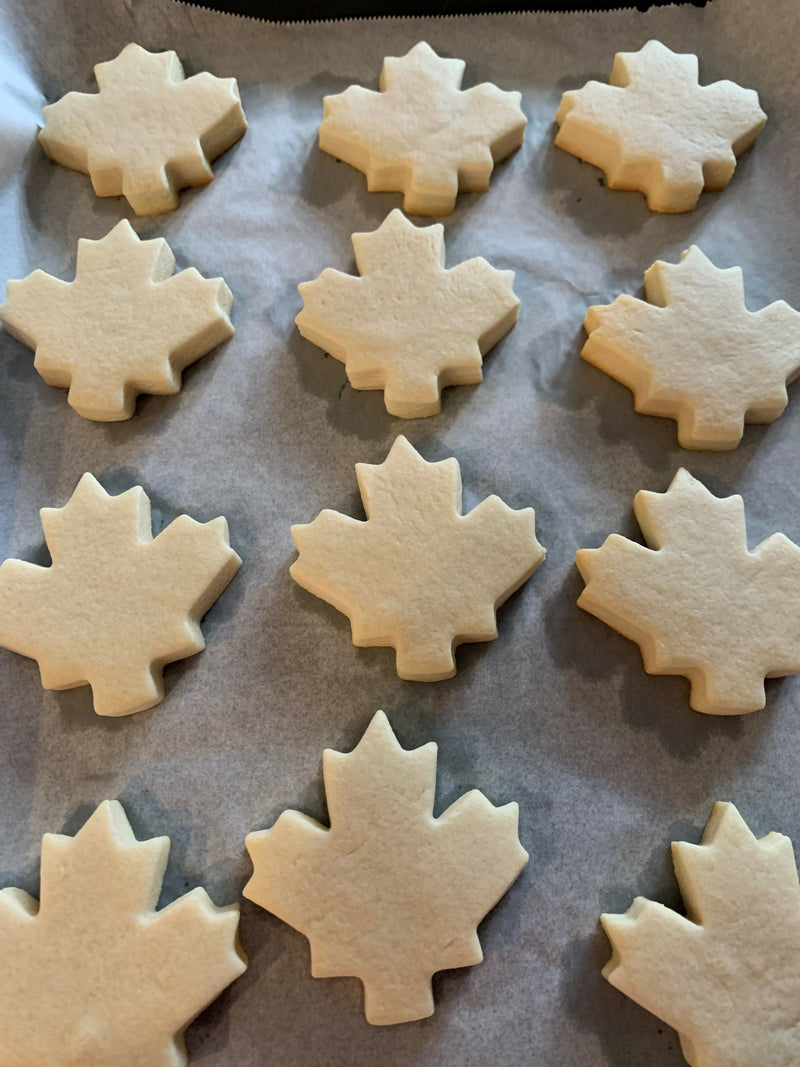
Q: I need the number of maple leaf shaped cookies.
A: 12